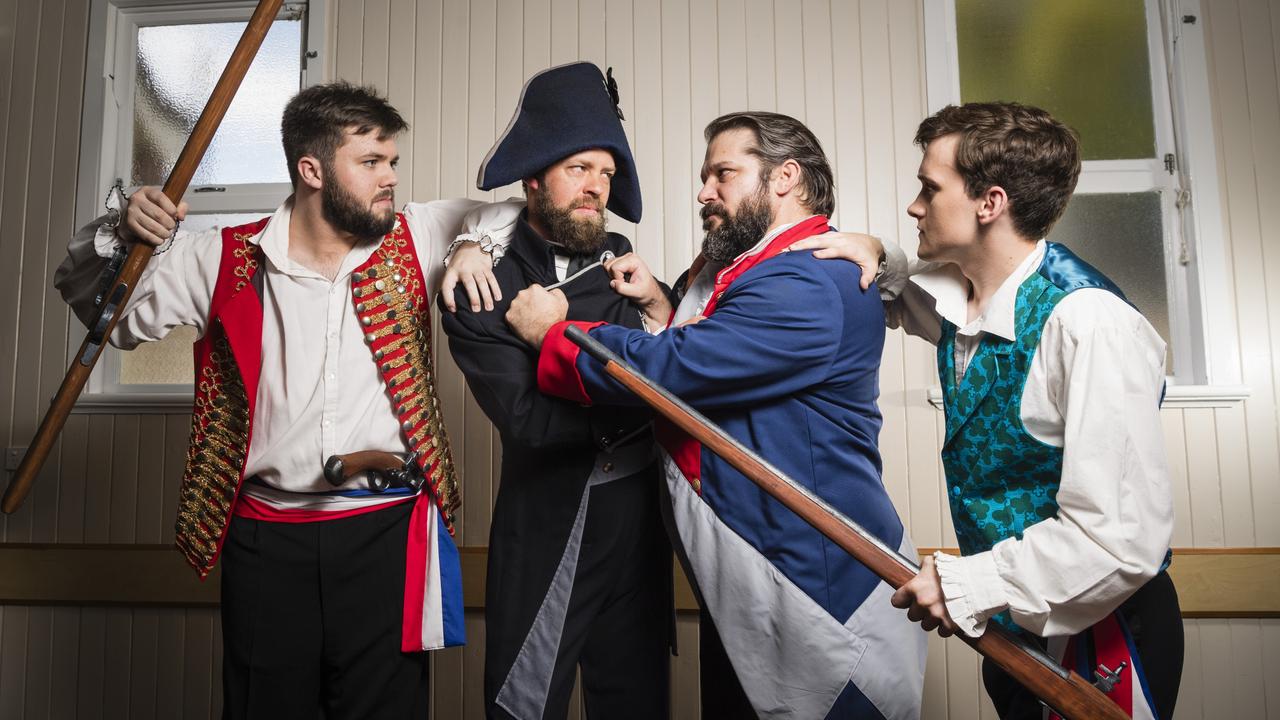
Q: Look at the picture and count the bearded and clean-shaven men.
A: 4